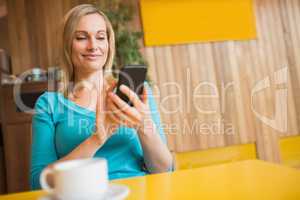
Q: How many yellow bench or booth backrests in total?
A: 2